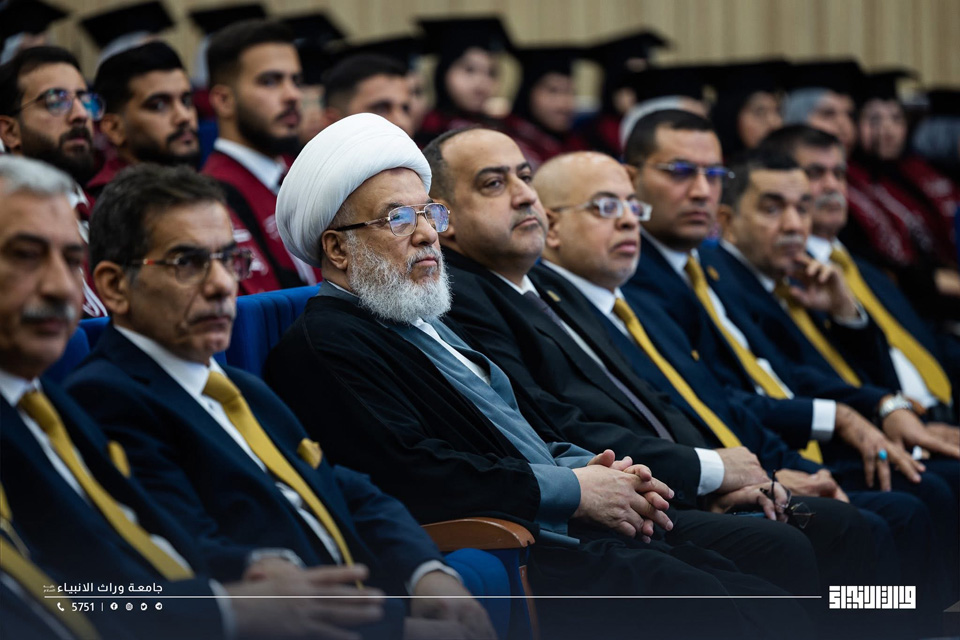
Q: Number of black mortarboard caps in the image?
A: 13